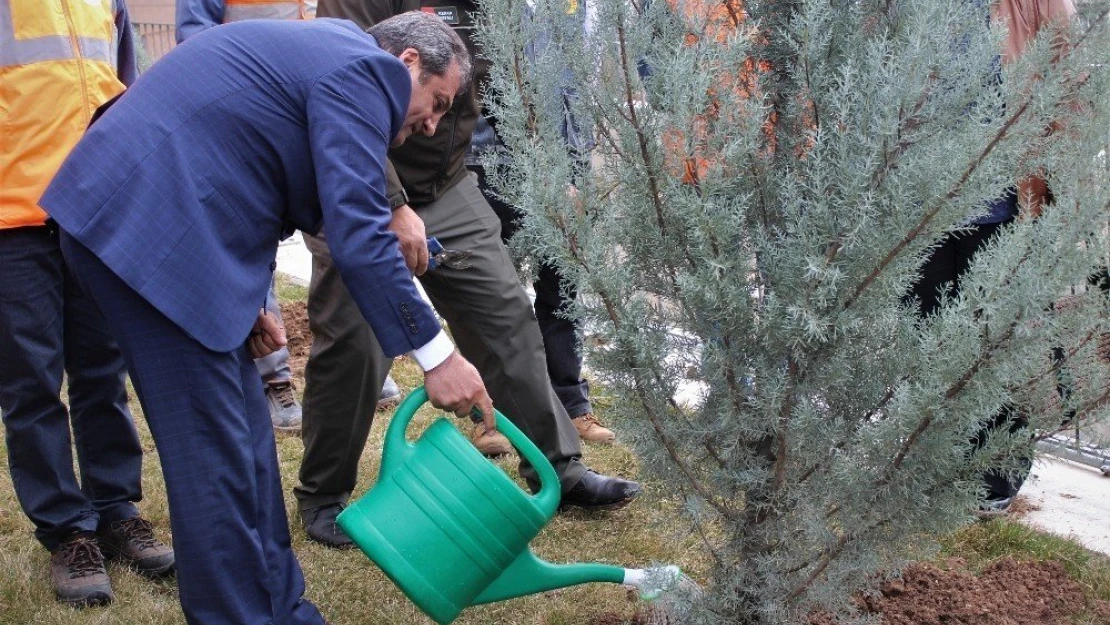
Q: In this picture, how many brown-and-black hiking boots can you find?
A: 2